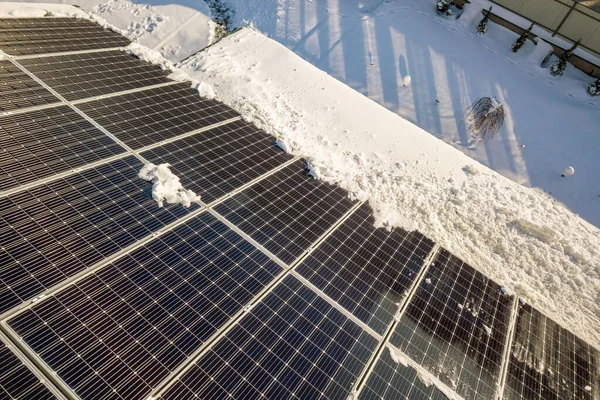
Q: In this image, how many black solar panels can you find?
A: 15